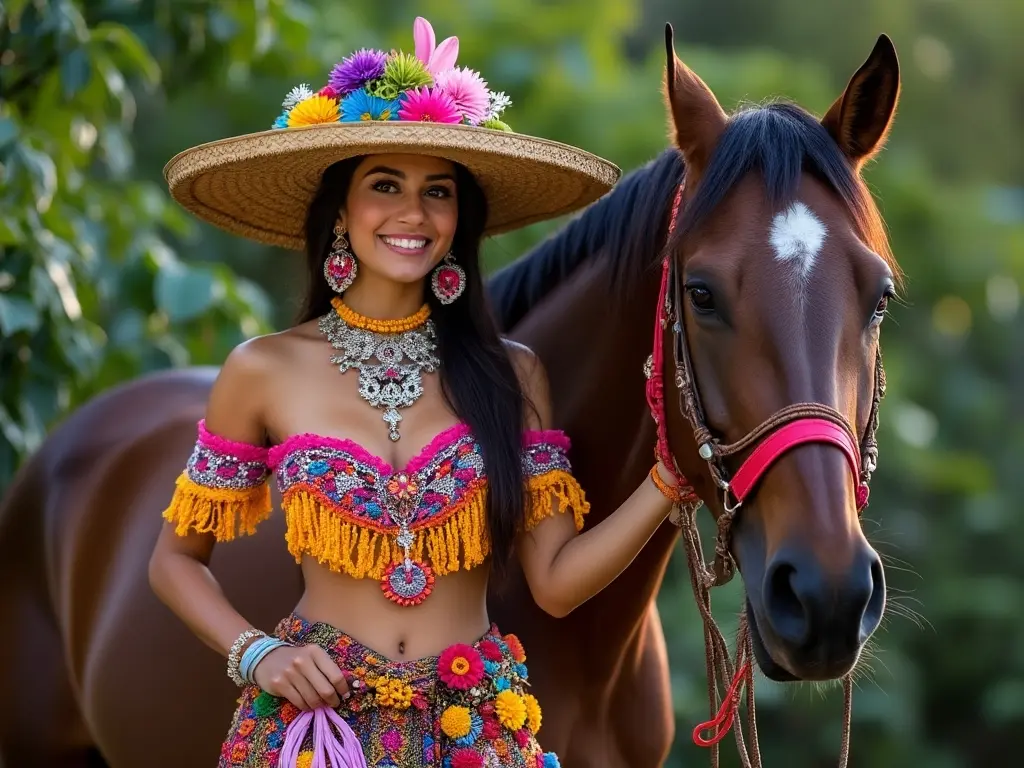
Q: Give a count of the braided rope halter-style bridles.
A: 1